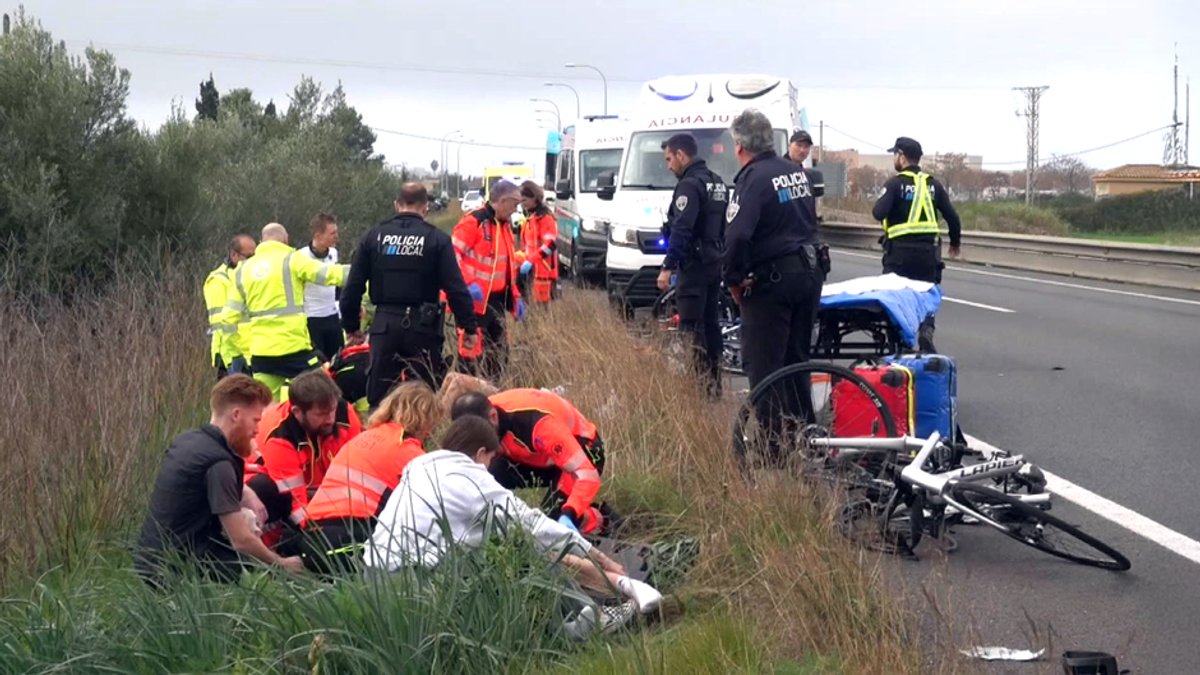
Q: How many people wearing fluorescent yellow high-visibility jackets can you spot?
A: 2